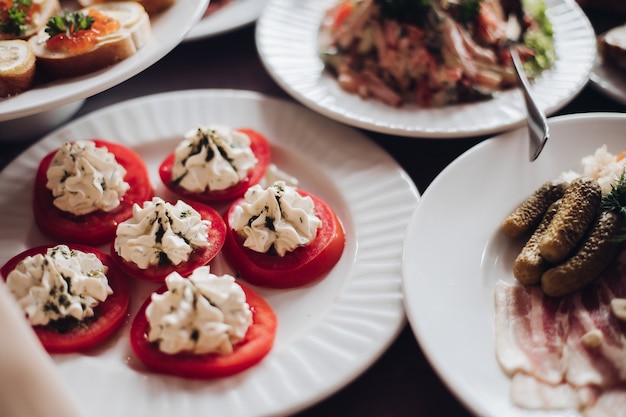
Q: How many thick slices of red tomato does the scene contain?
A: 6